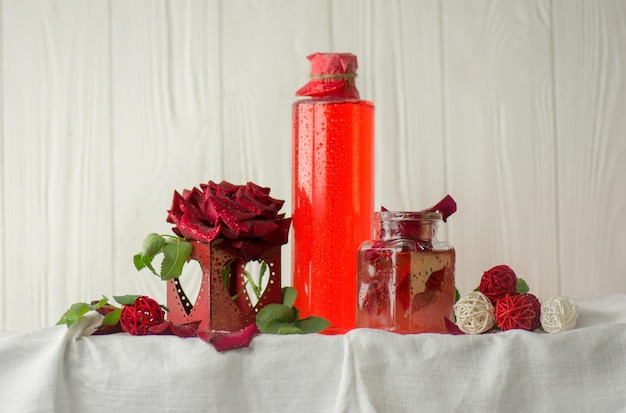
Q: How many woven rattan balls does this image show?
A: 5